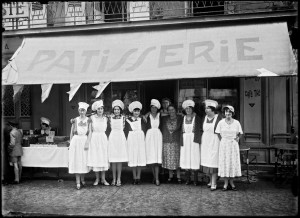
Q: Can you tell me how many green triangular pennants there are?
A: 0